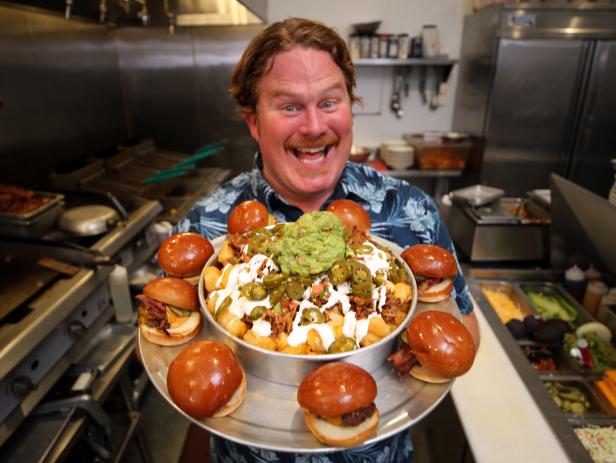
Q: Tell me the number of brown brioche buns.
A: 8